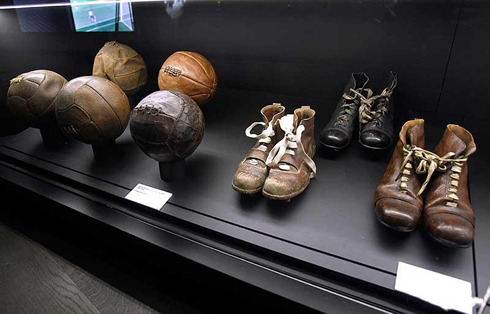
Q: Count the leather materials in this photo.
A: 11